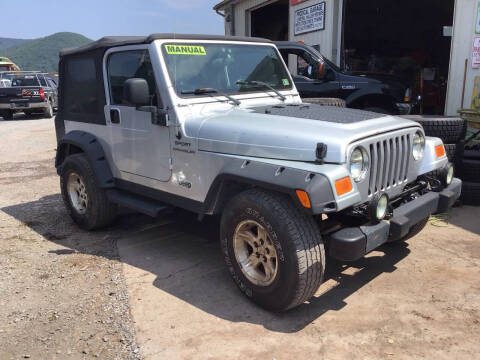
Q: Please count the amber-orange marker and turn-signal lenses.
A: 3